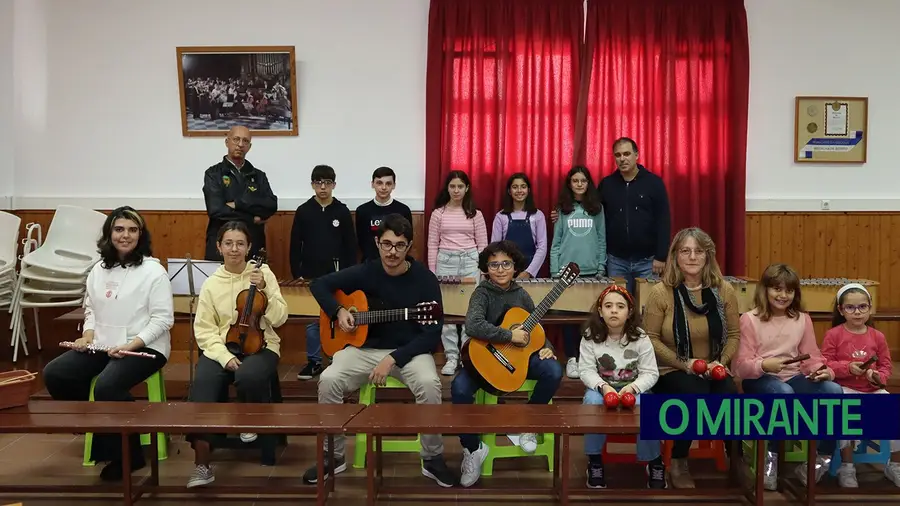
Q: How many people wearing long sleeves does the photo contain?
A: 15